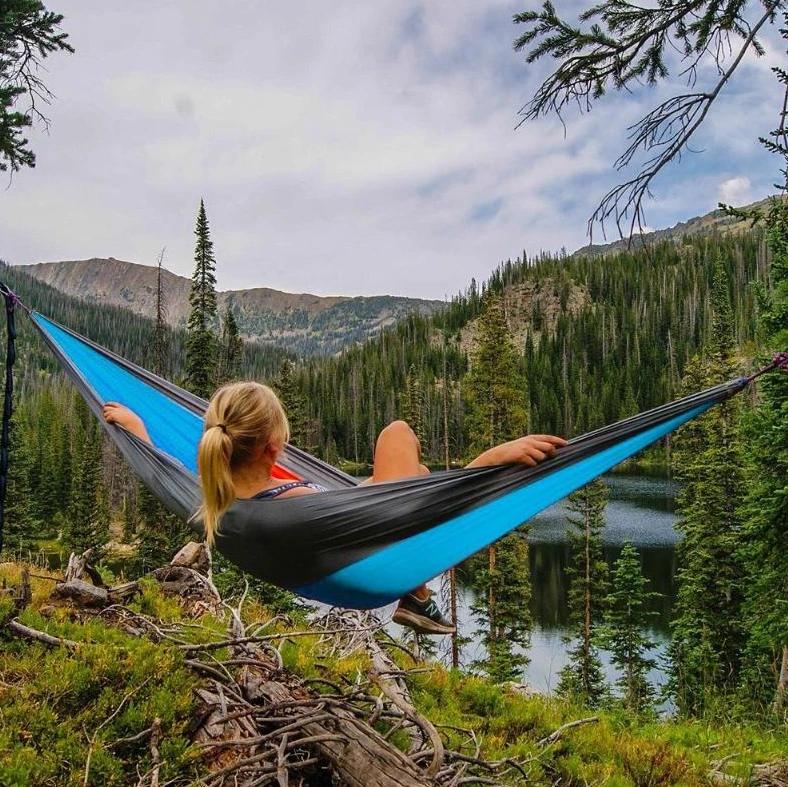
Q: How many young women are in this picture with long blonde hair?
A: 1